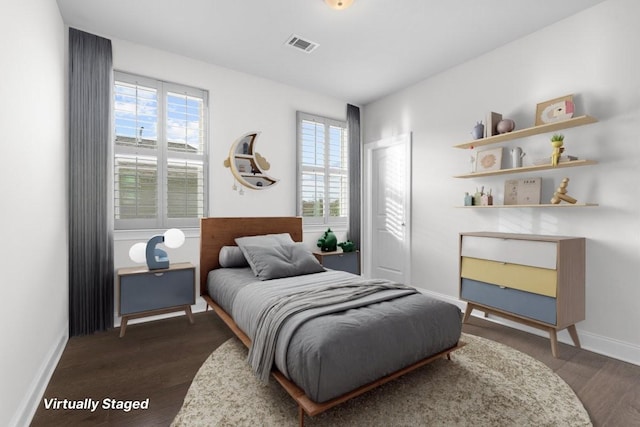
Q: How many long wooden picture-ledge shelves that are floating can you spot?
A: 3